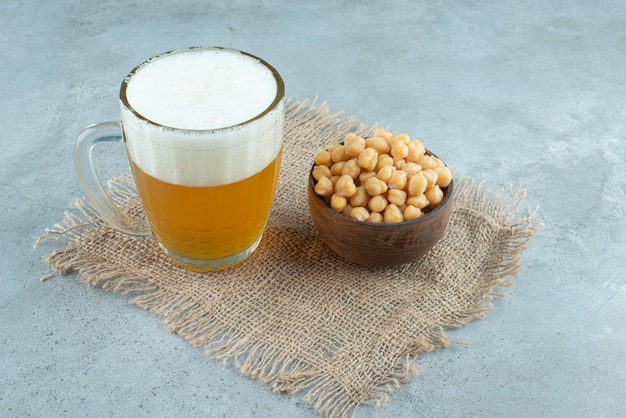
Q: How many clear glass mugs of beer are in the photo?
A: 1